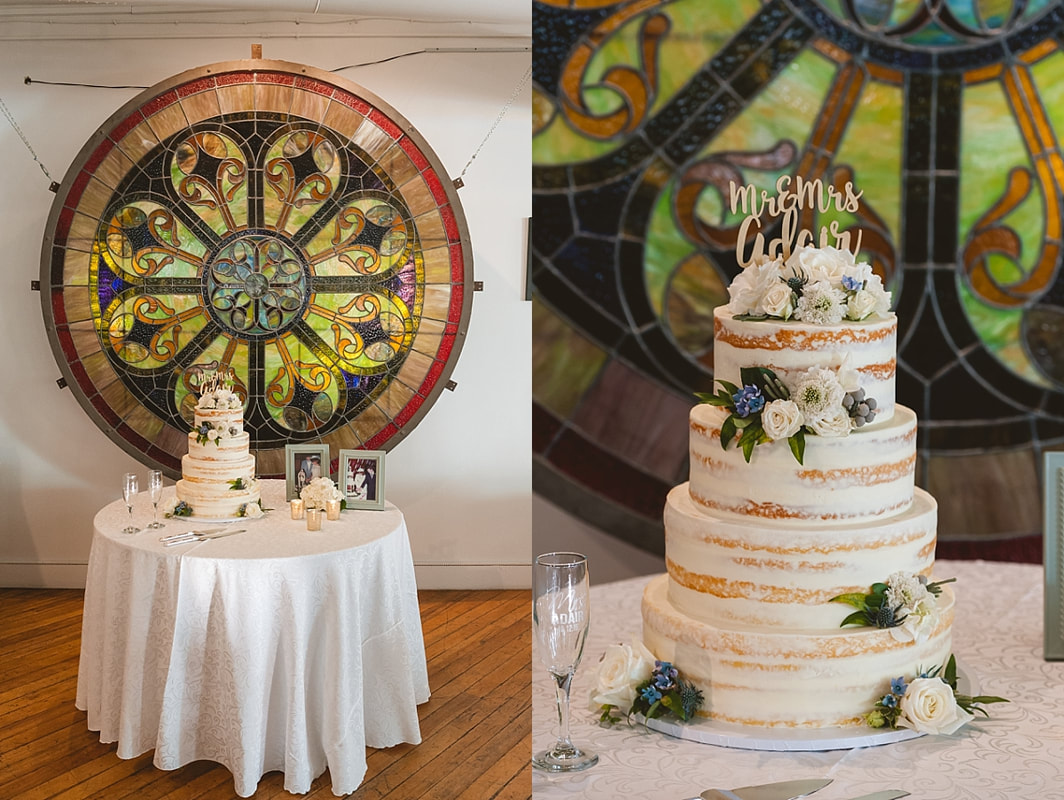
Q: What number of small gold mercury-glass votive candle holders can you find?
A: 3